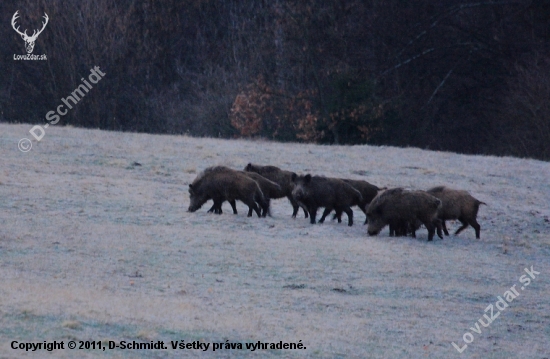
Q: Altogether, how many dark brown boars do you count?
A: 7